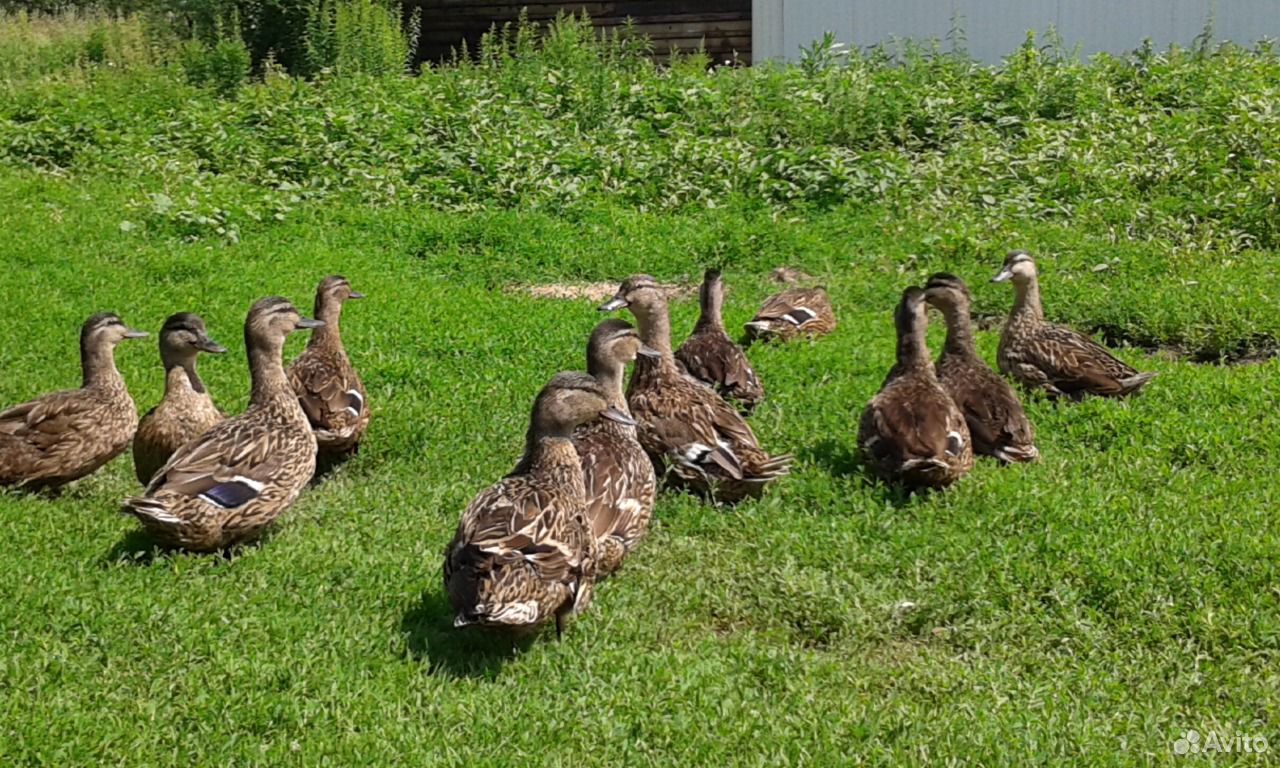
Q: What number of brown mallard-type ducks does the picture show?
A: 12